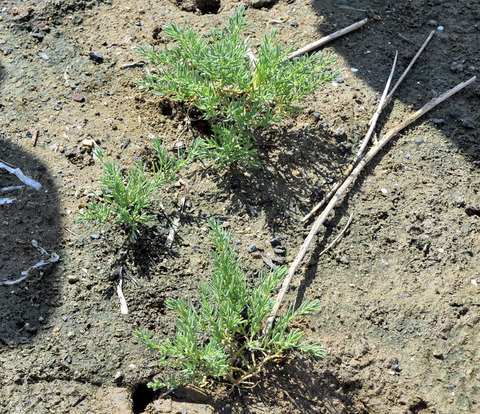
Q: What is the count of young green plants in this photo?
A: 3